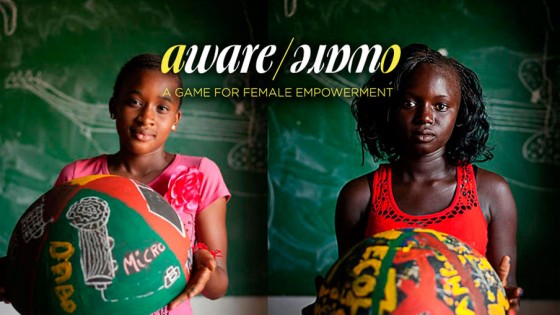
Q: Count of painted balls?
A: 2